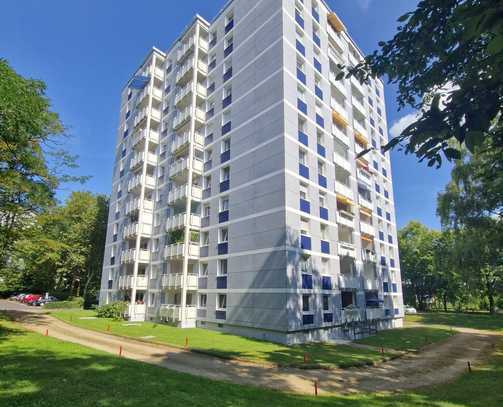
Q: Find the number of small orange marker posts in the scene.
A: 8